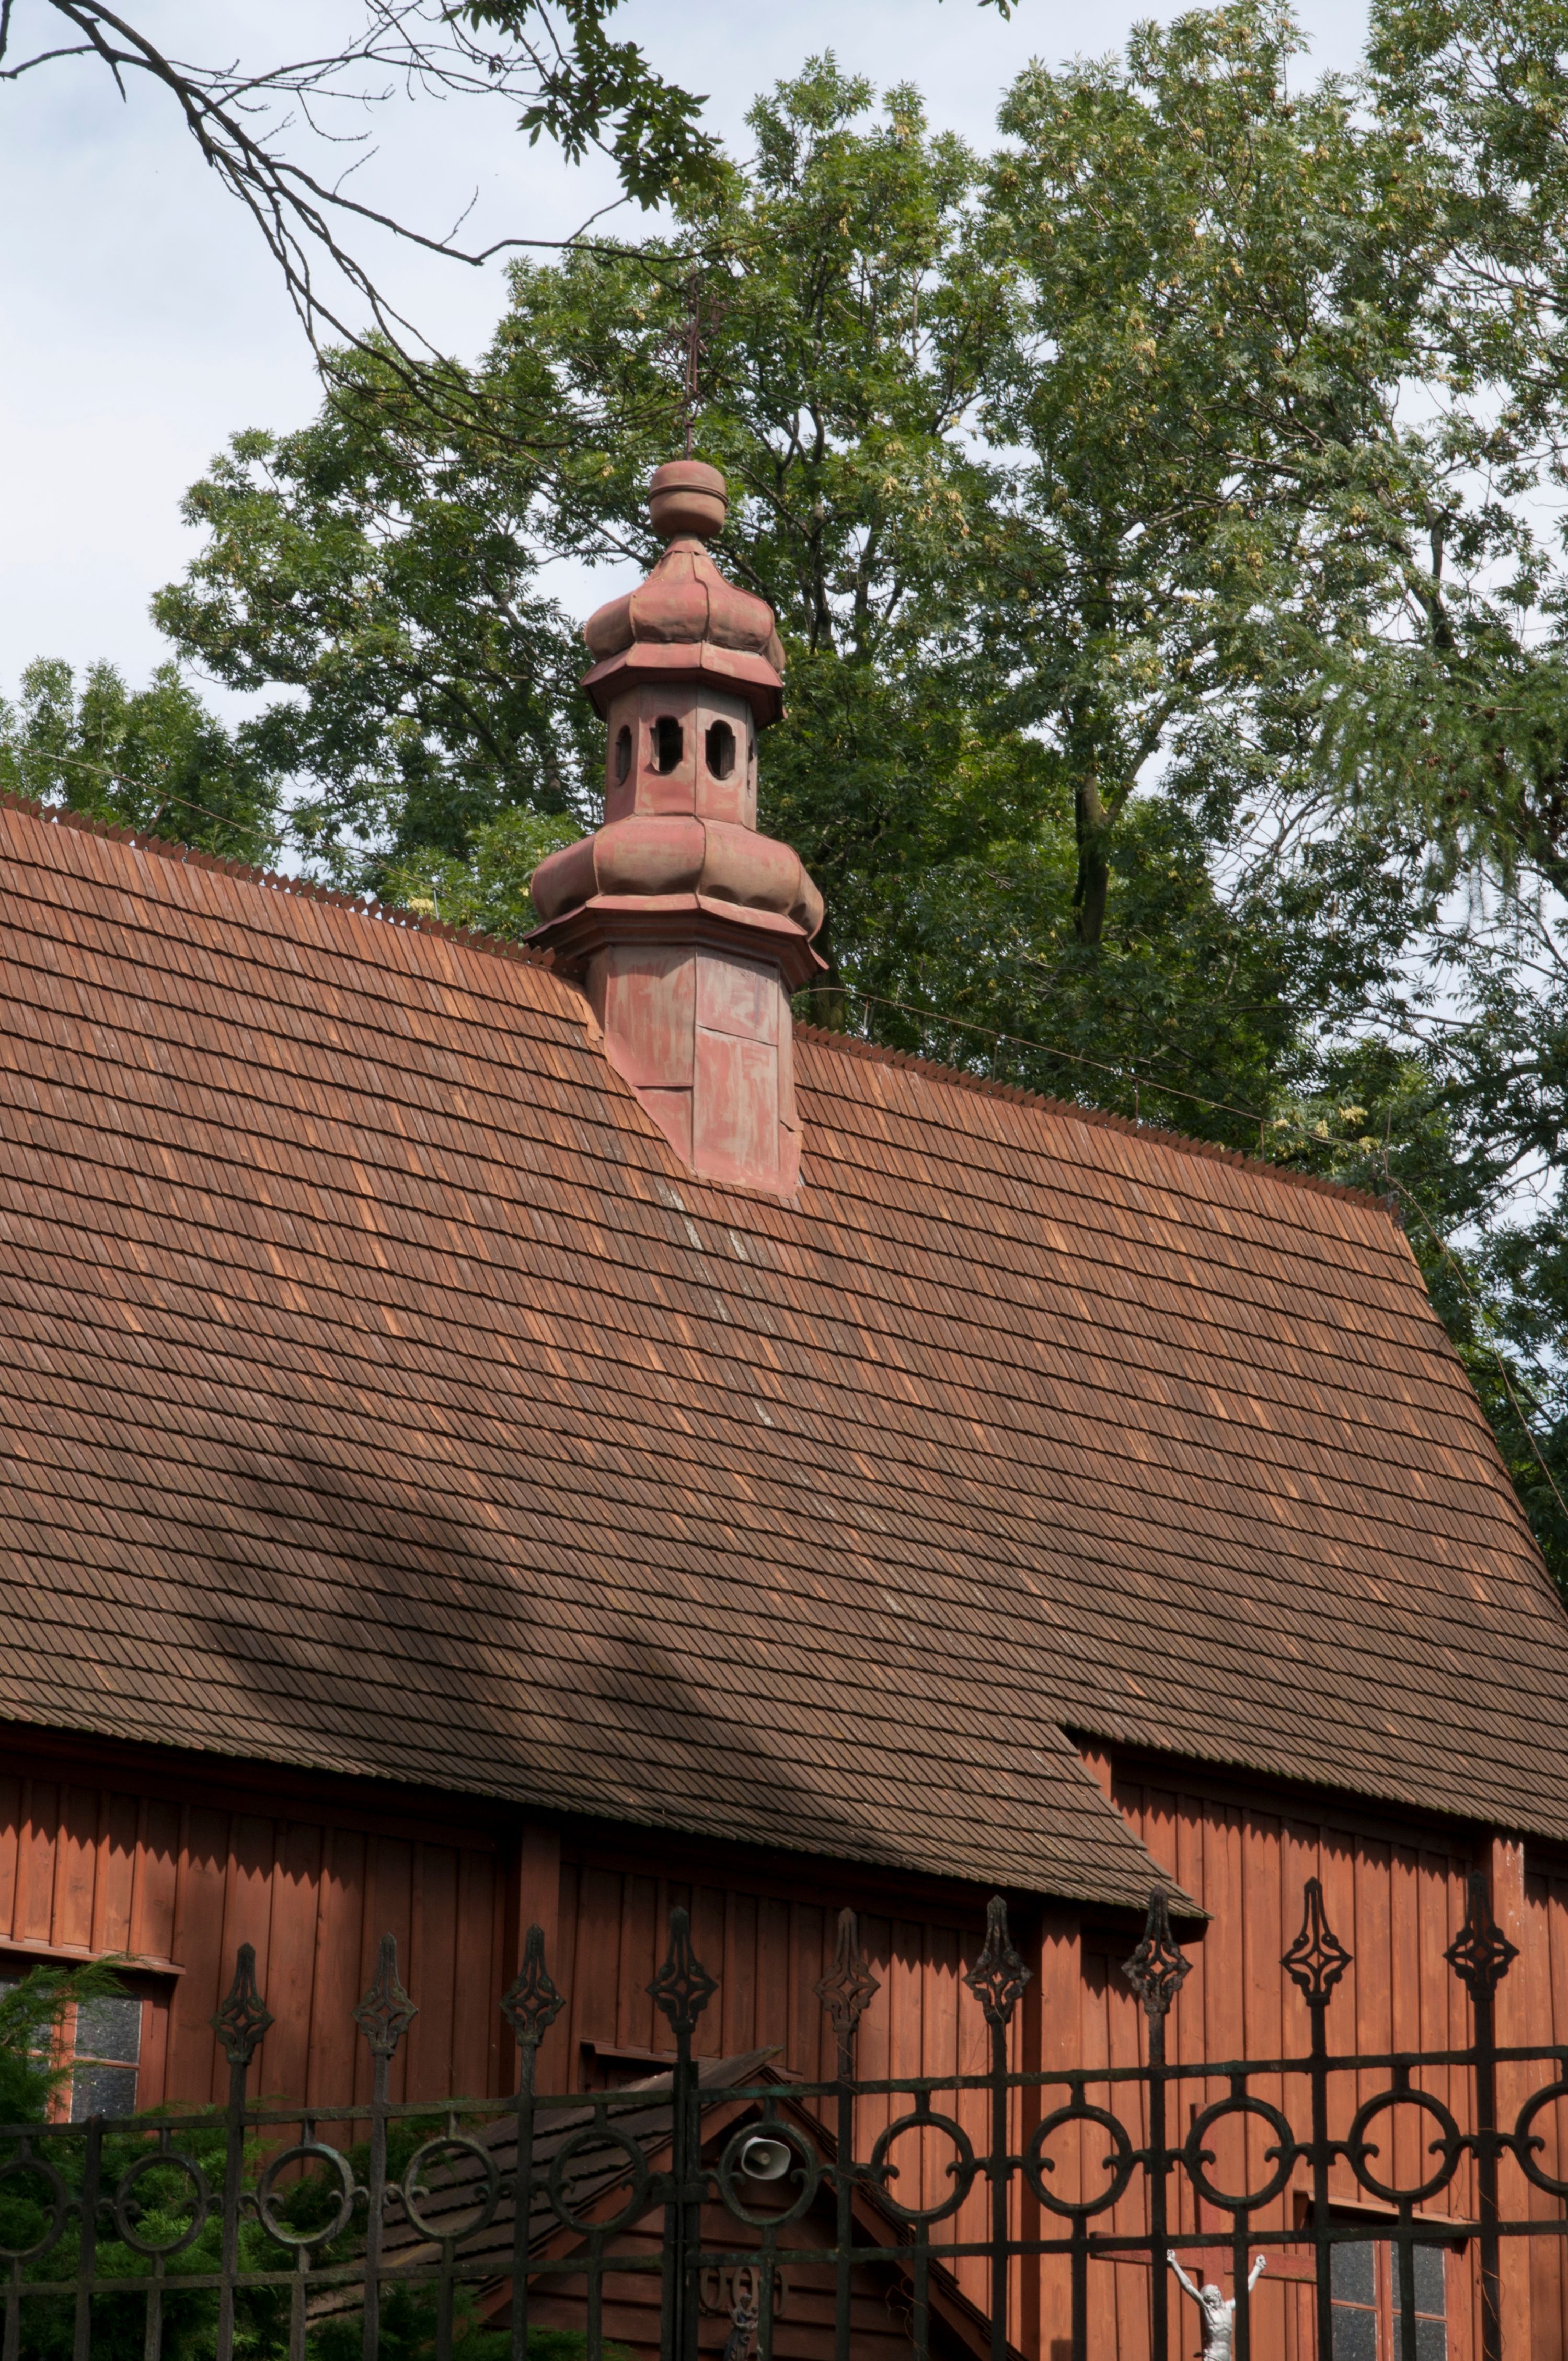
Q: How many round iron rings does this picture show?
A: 11